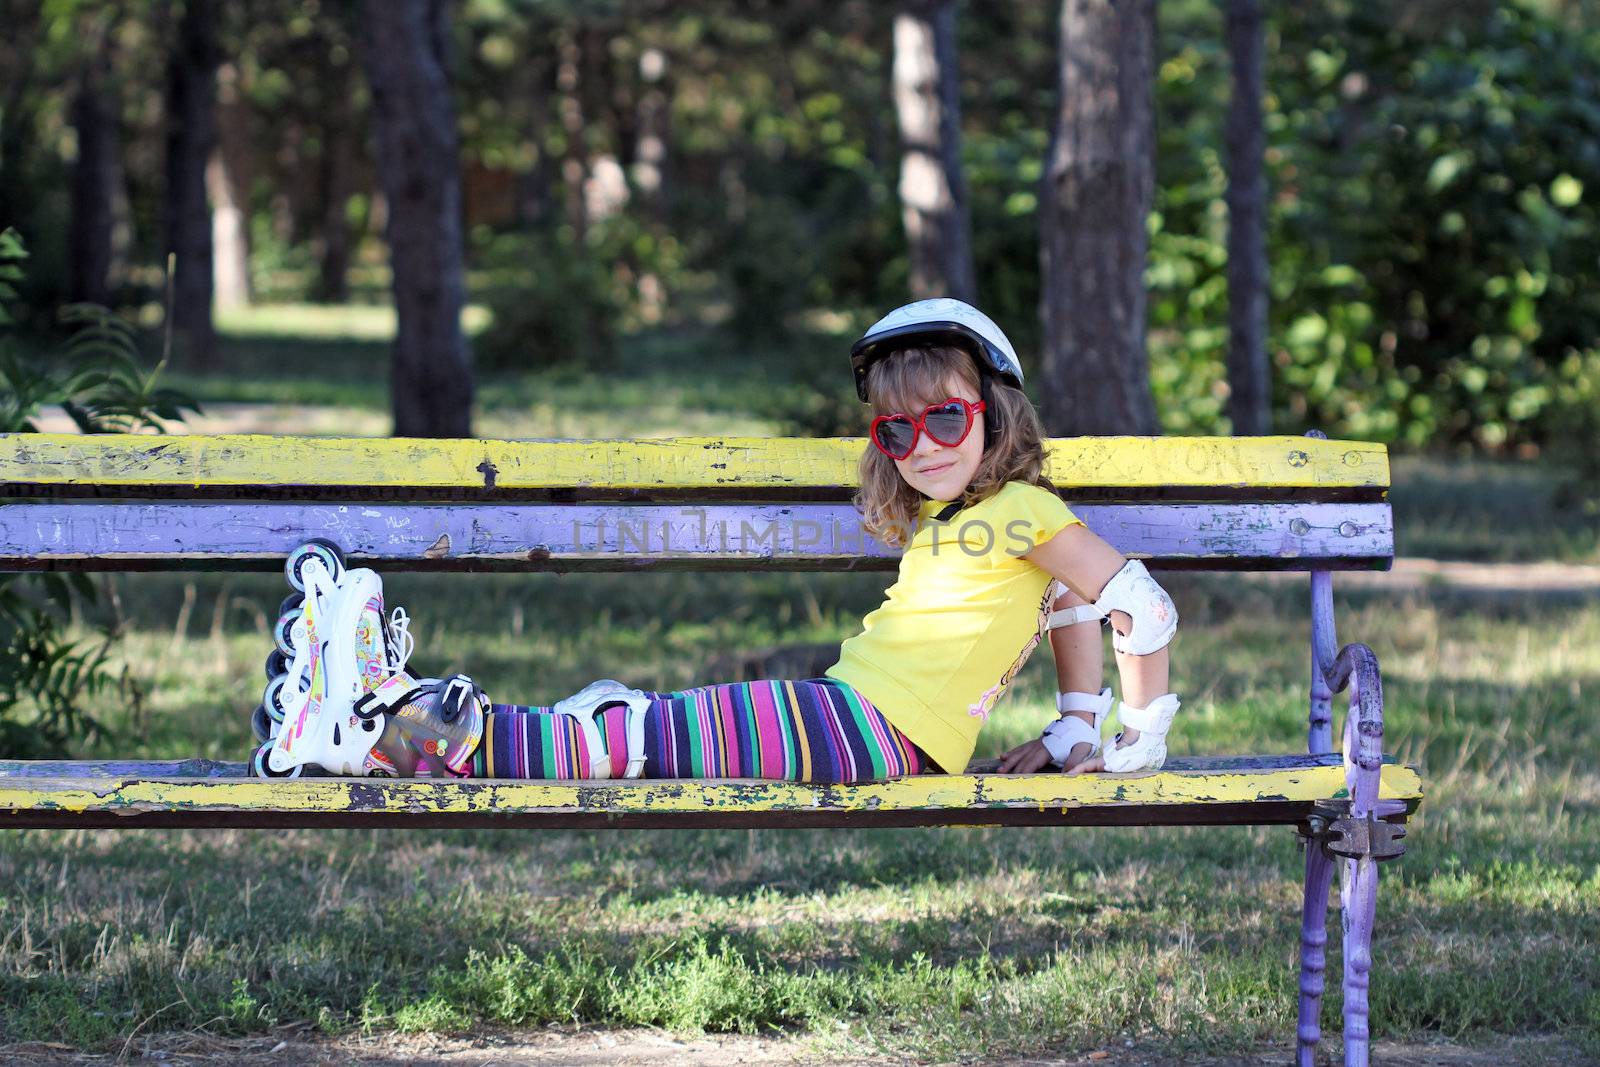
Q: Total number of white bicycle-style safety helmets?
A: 1